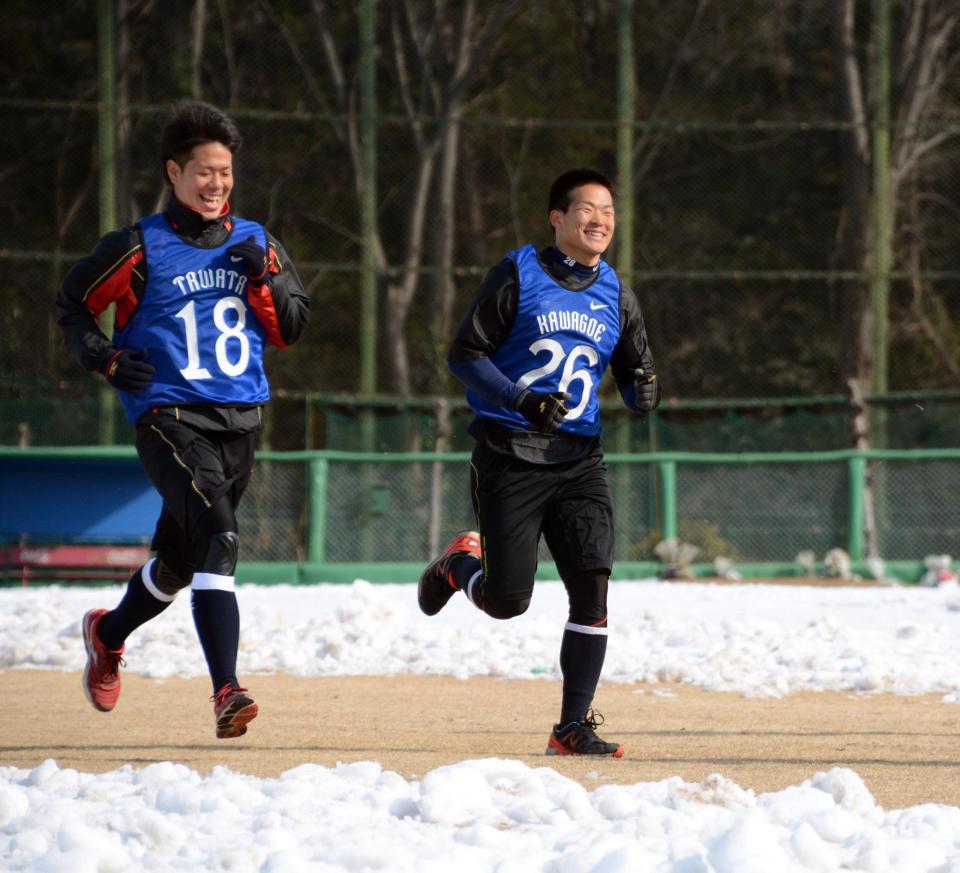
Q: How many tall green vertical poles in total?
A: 4